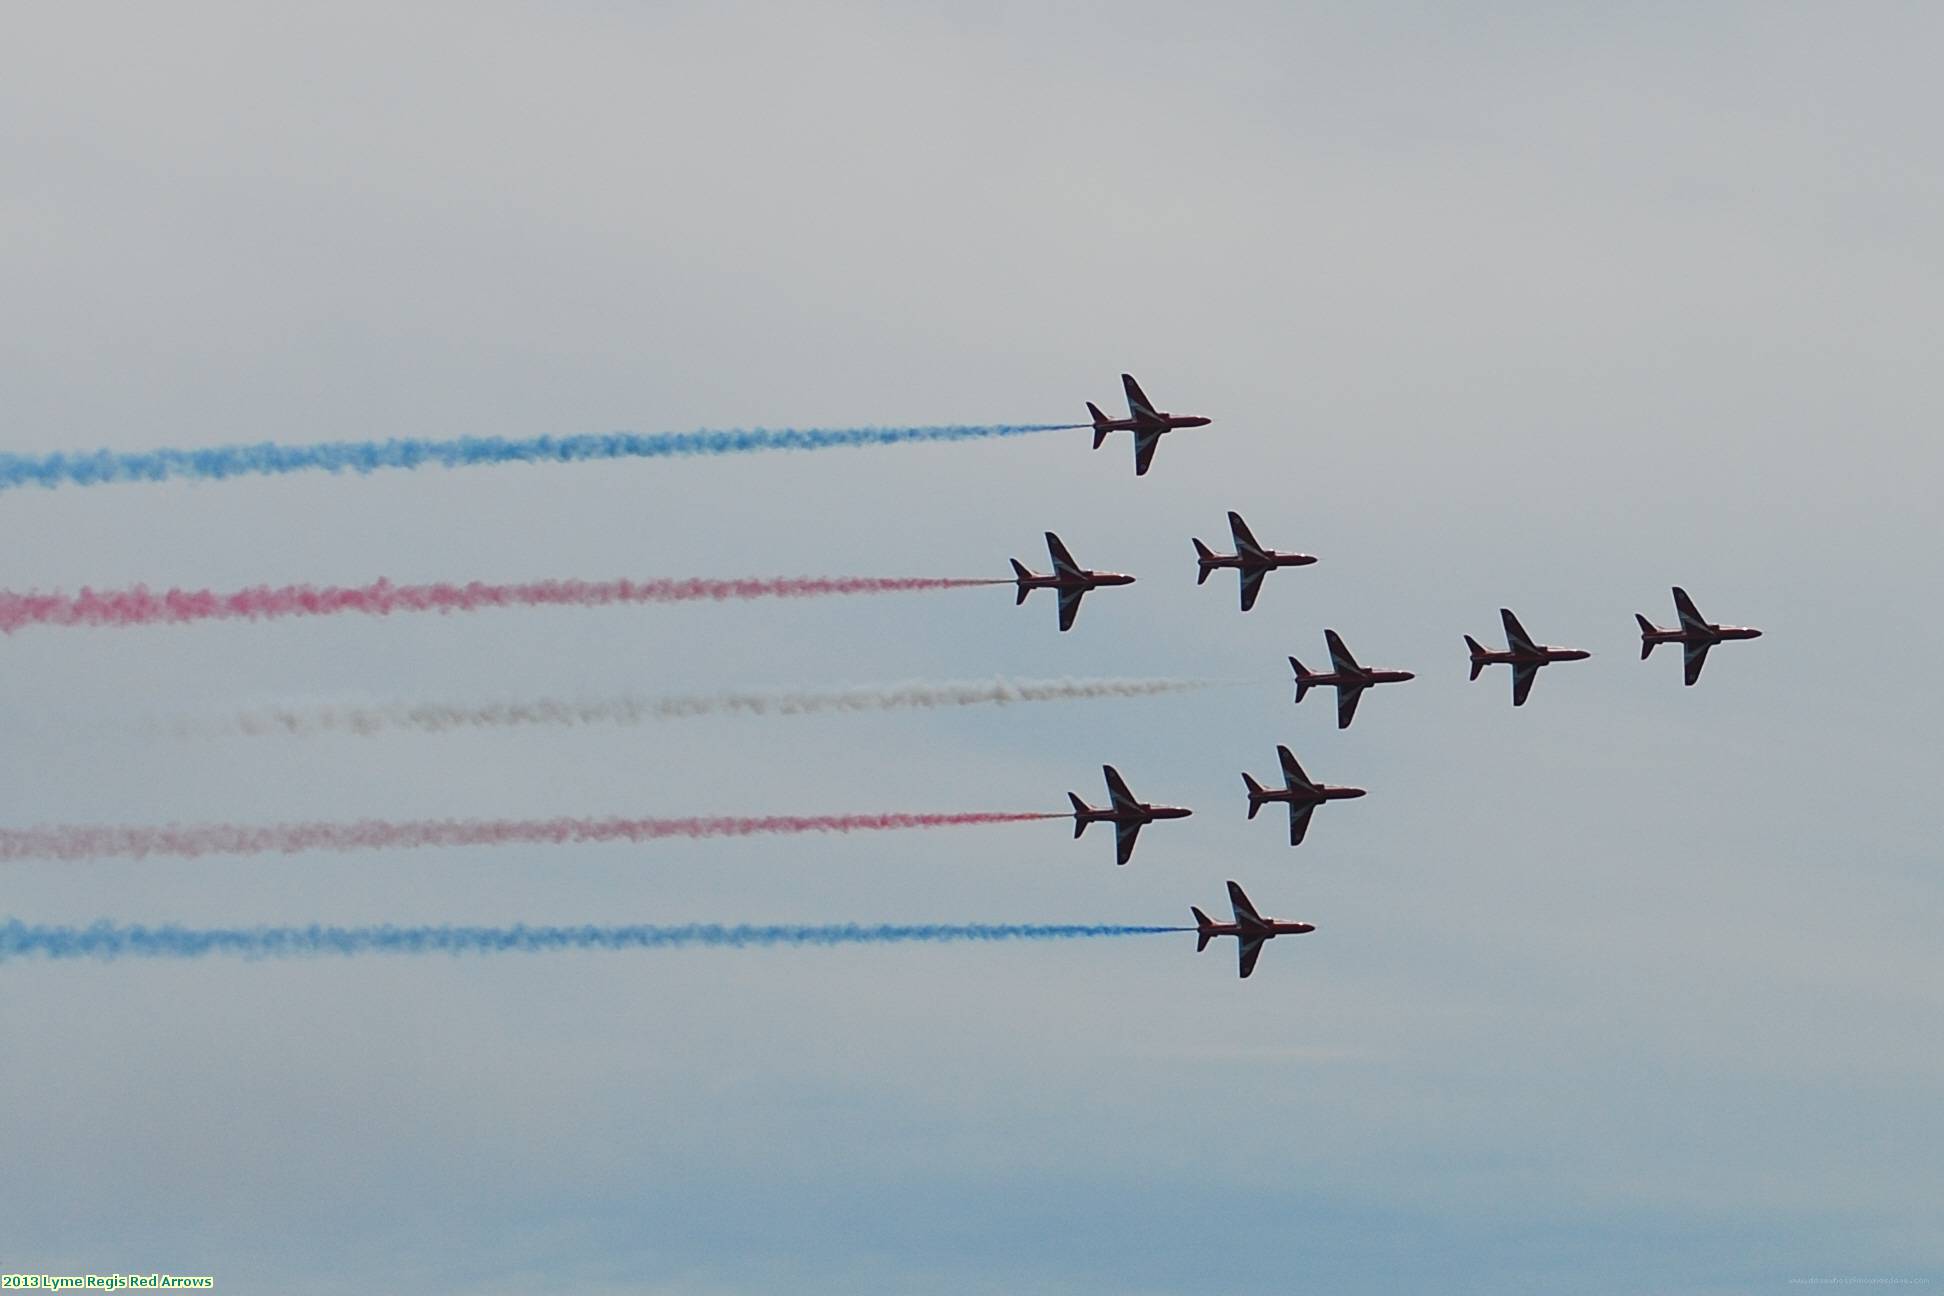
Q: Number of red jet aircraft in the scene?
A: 9